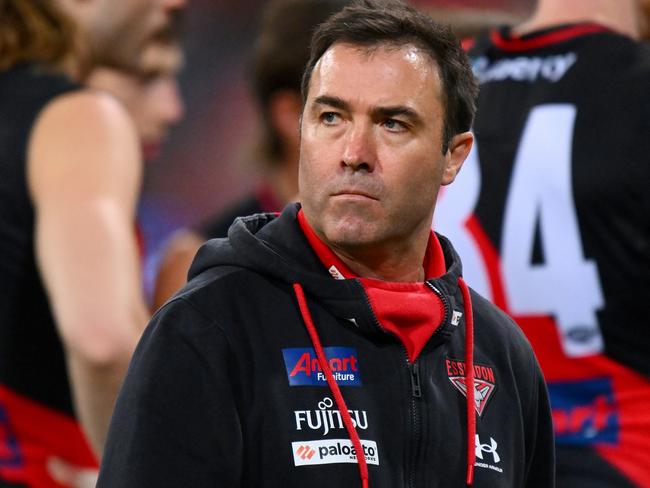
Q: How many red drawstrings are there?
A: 2